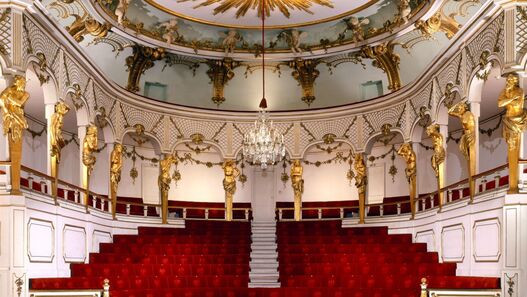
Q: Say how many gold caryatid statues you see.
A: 12